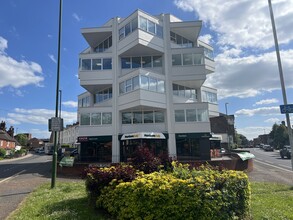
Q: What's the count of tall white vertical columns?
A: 2